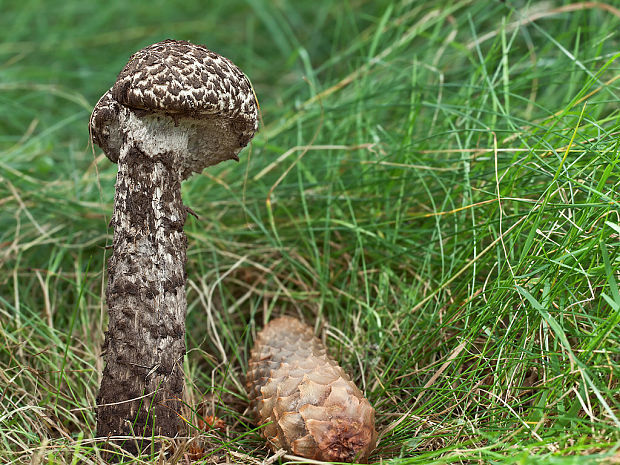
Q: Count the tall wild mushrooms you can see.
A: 1